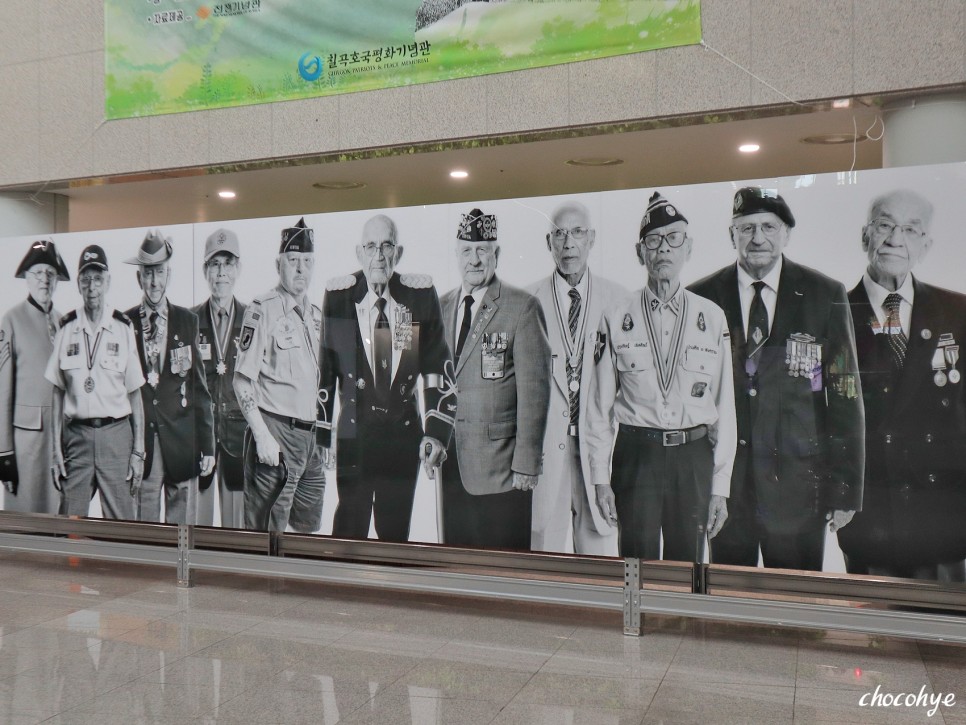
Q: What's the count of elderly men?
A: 11